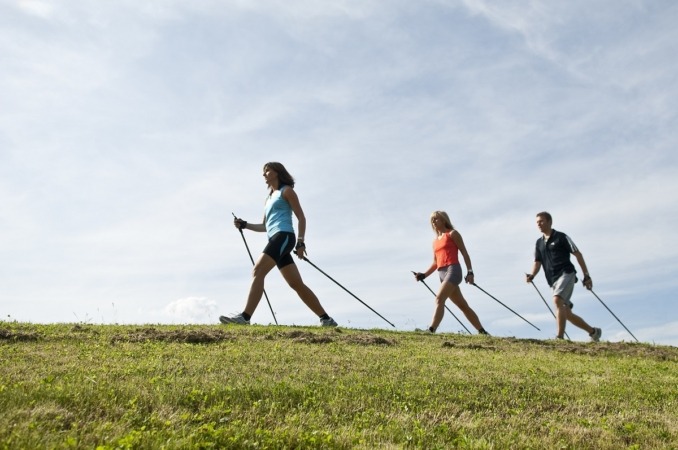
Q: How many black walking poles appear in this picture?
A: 6